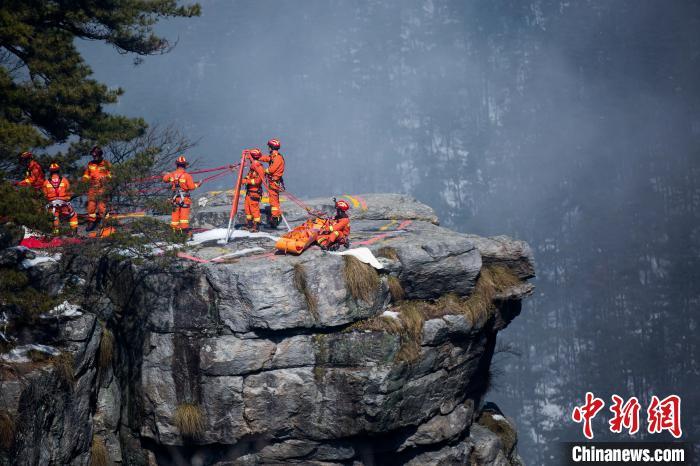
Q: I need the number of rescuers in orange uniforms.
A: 7